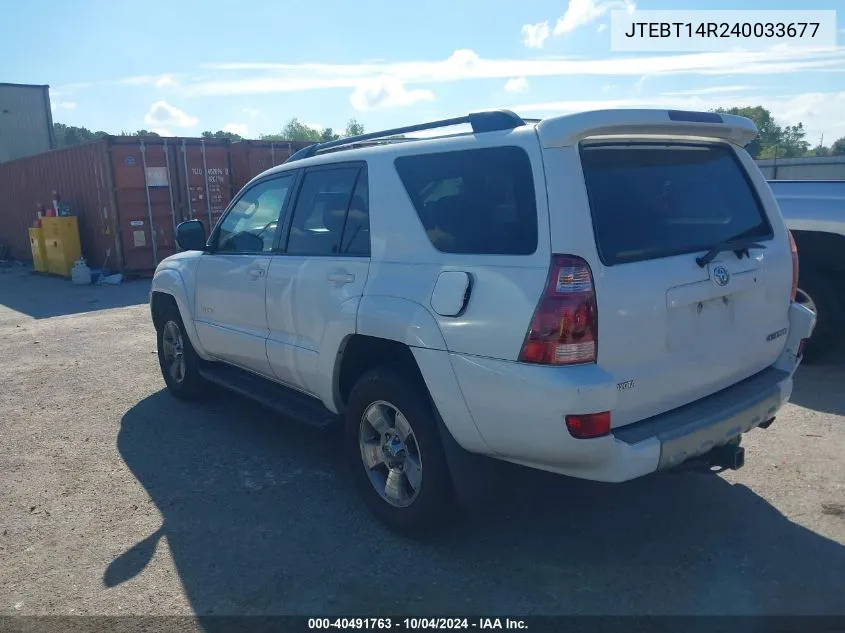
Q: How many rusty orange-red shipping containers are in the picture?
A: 2